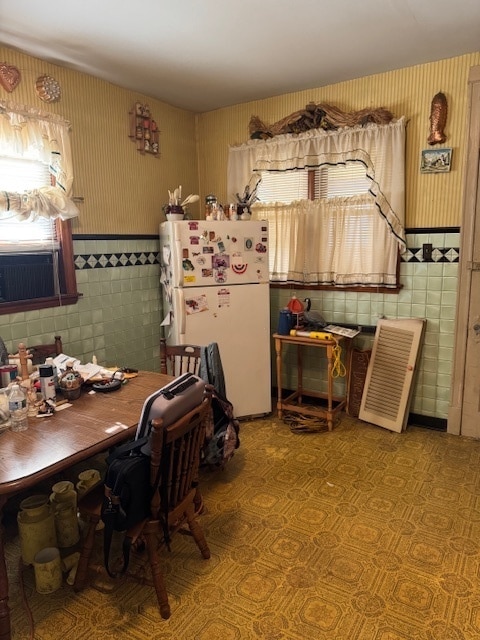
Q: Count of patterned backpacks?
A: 1